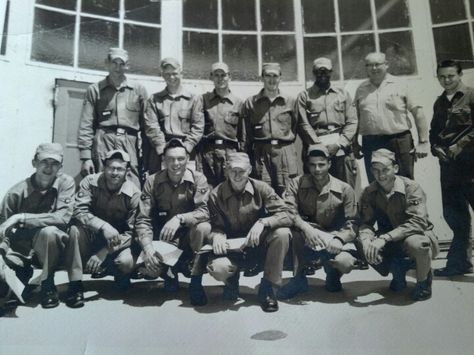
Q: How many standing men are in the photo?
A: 7